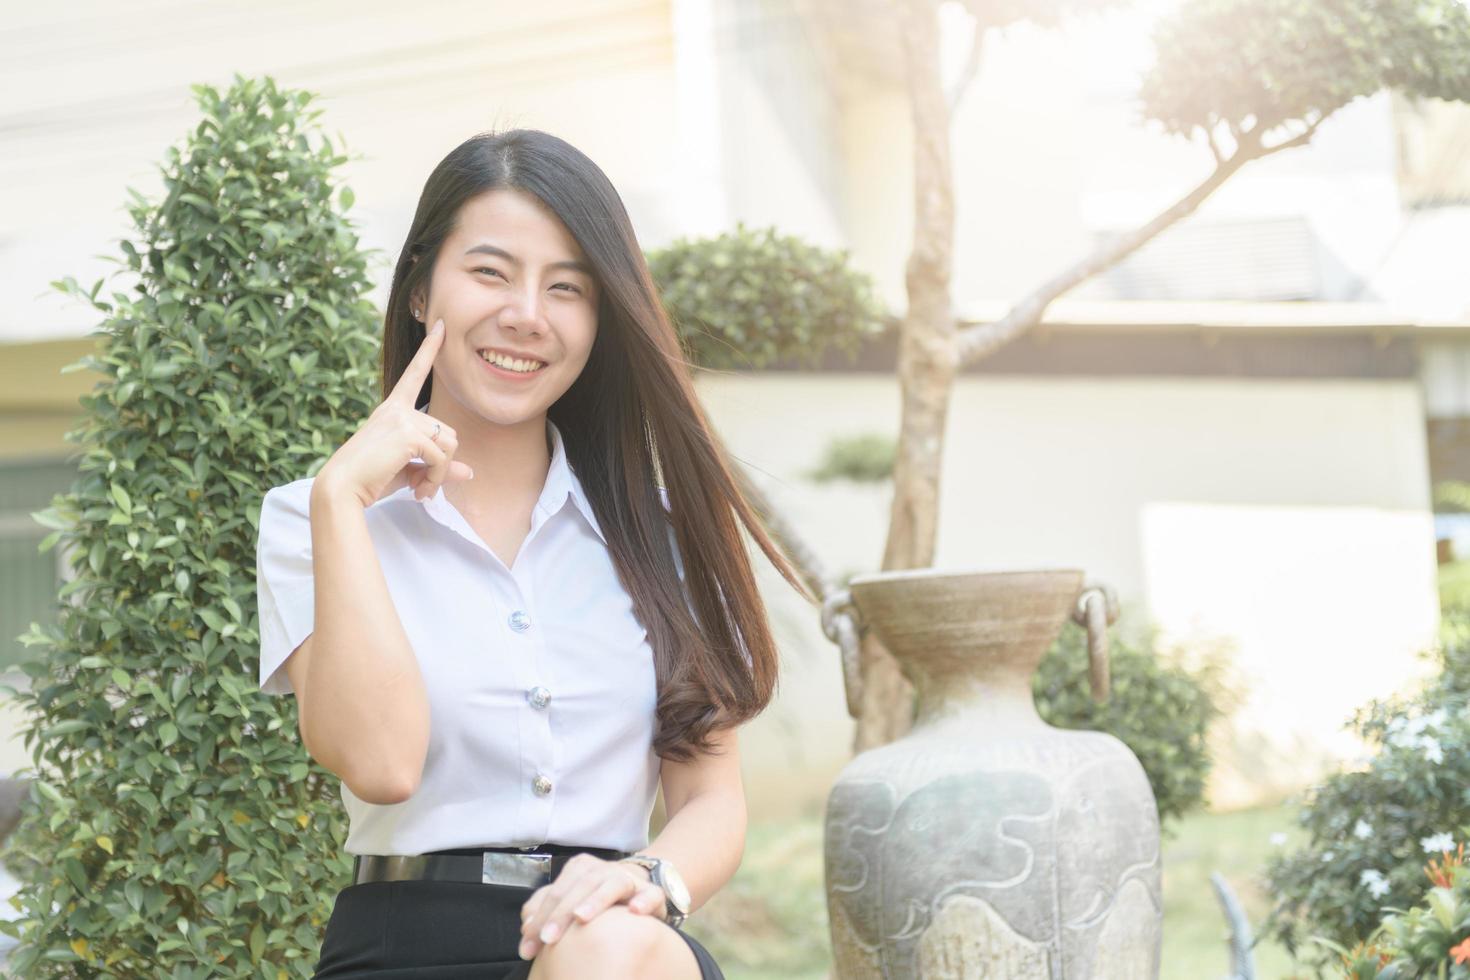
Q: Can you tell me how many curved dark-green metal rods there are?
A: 0